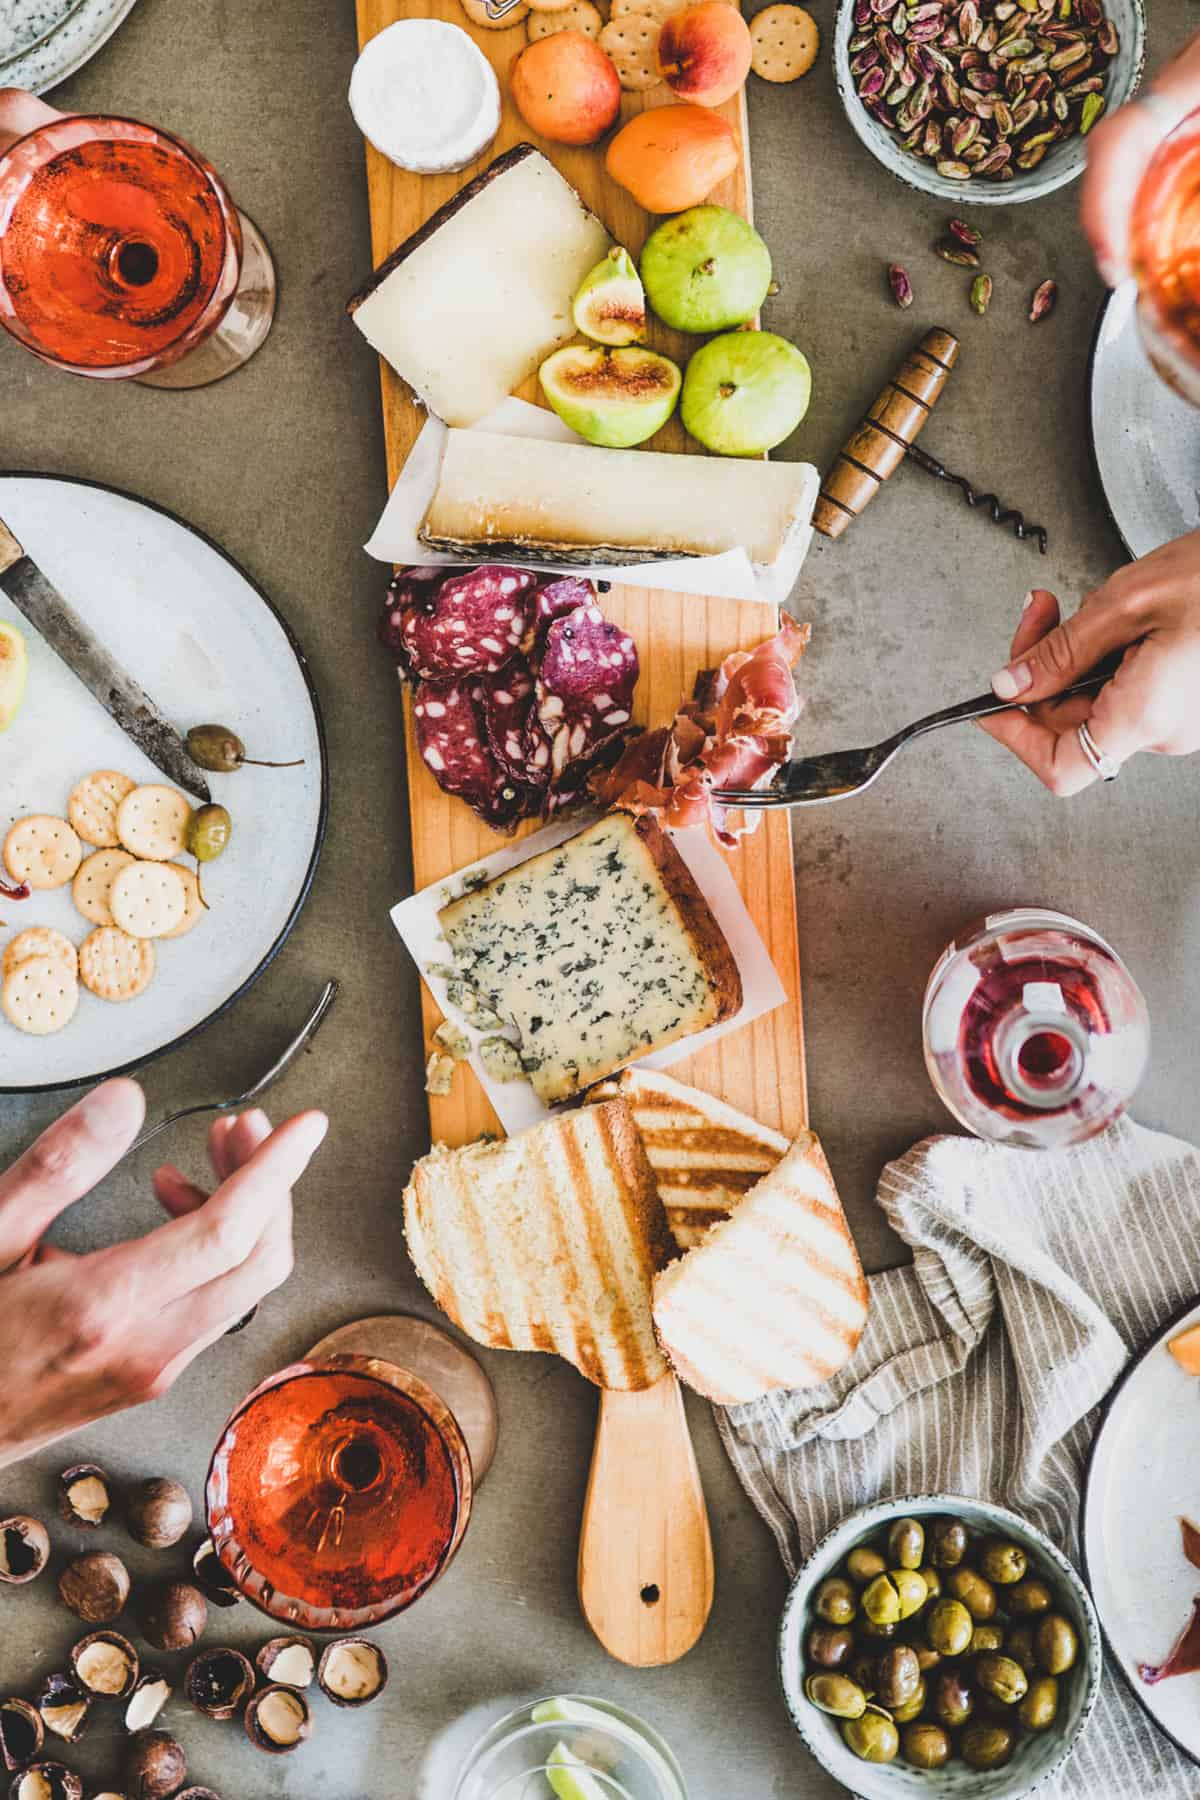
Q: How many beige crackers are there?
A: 15